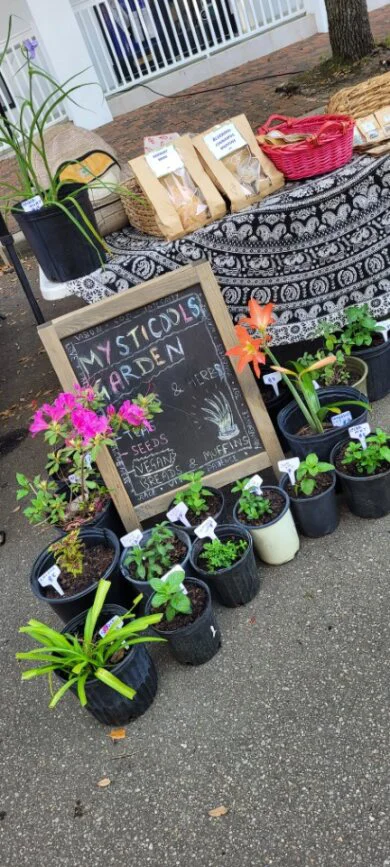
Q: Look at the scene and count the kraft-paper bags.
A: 2